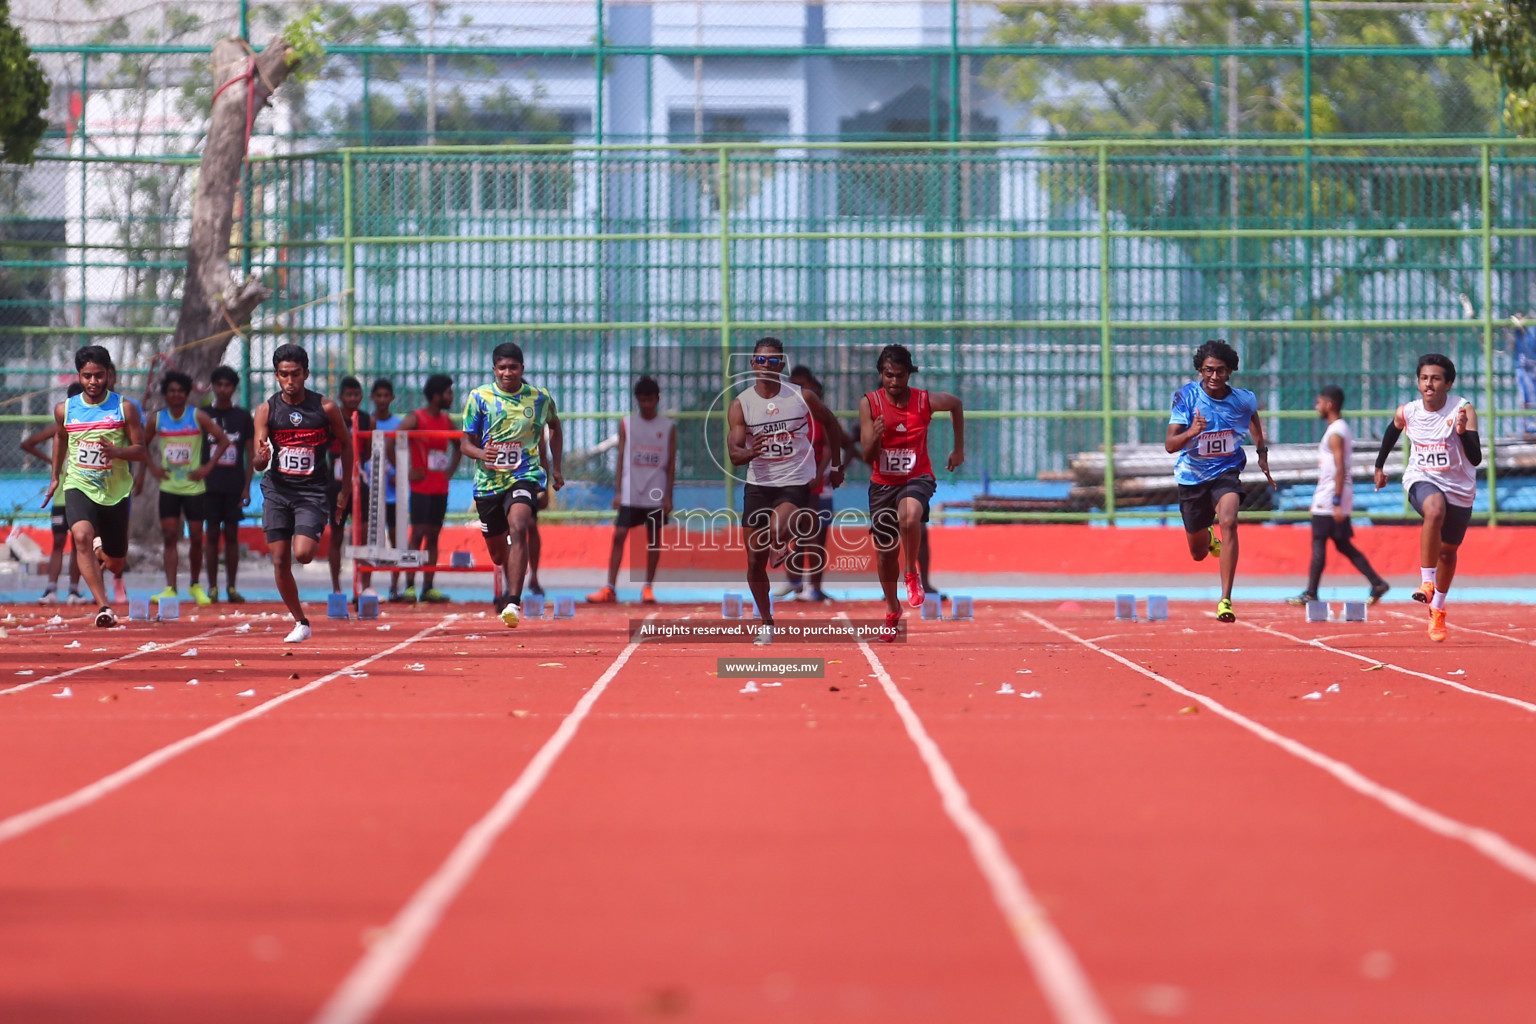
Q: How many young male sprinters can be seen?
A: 7